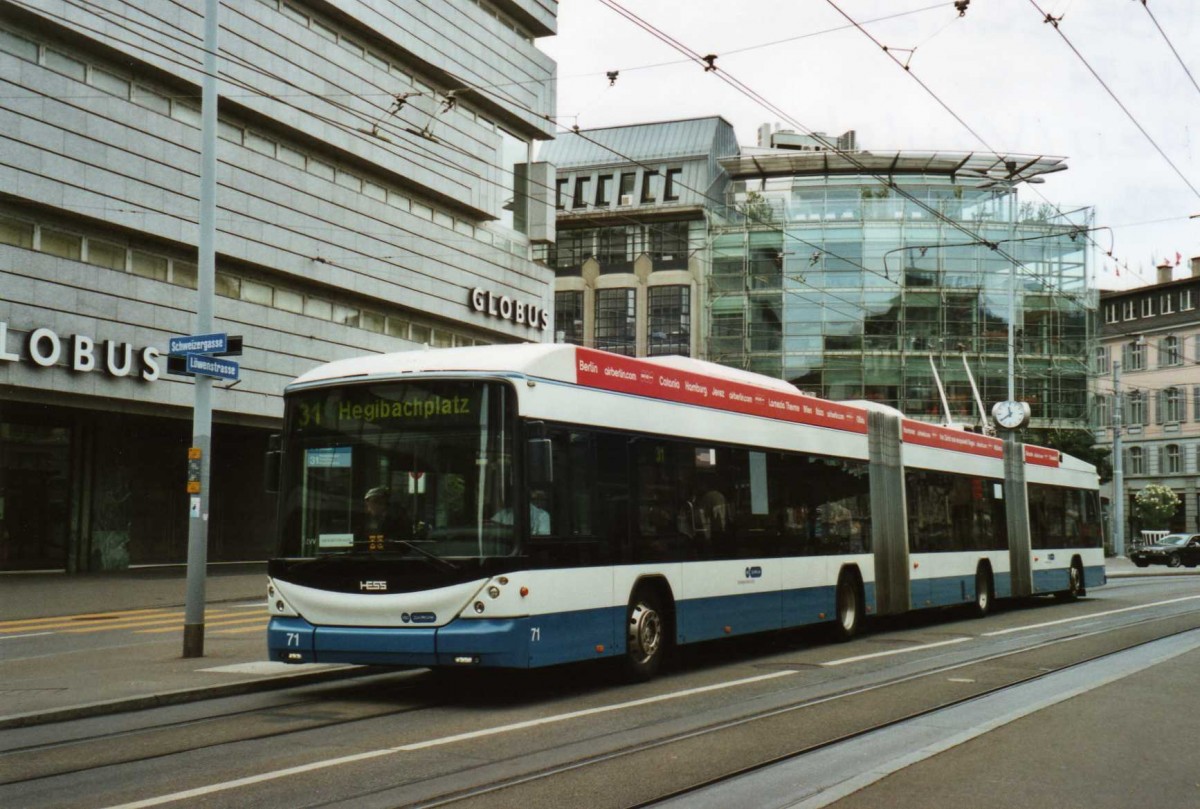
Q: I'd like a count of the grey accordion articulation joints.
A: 2